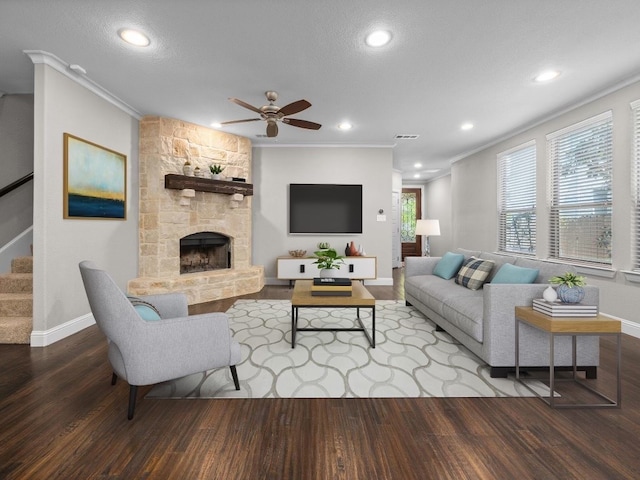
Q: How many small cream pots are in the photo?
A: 2